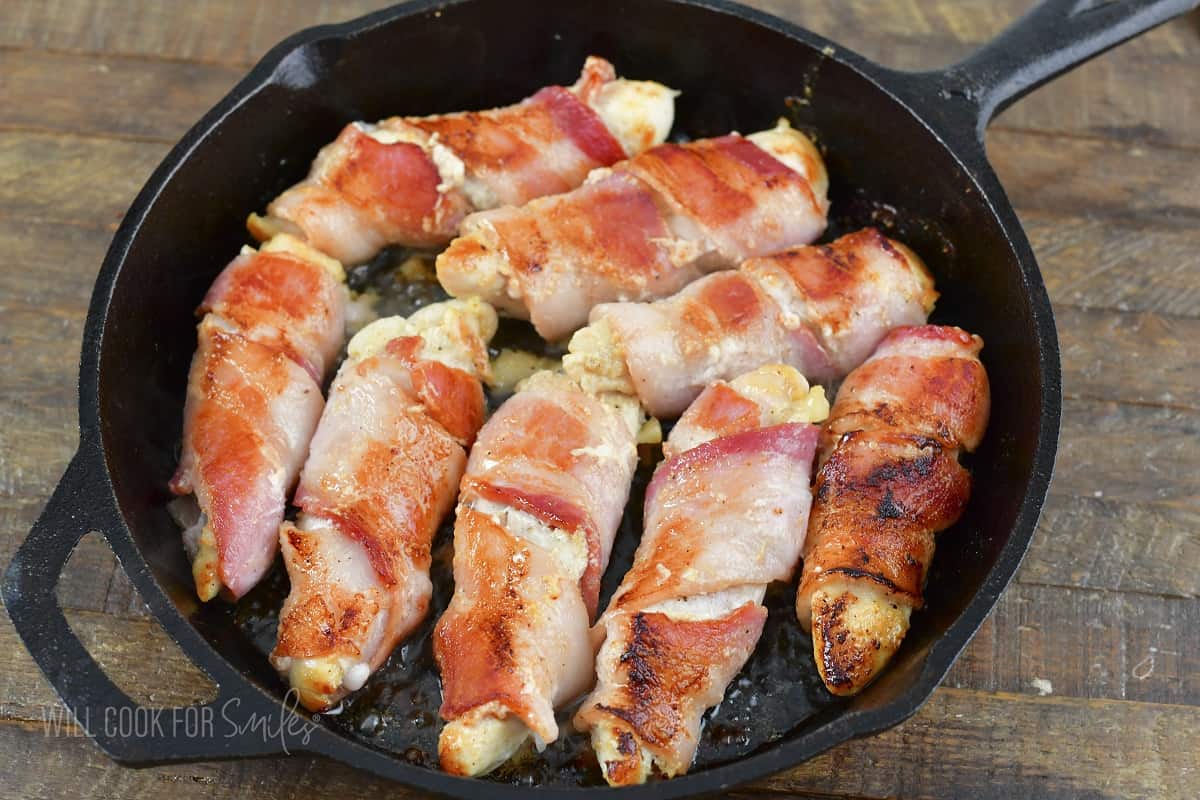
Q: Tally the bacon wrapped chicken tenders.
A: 8